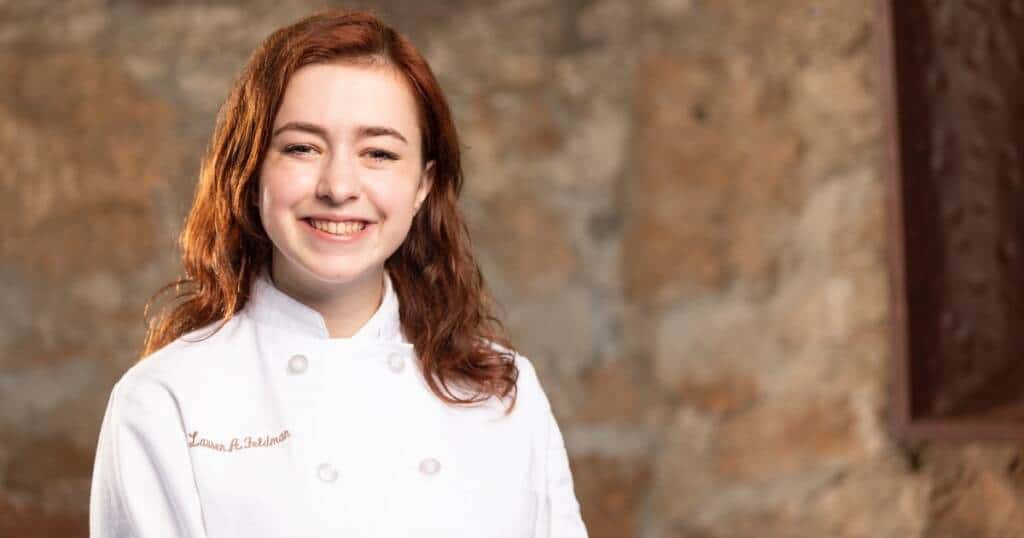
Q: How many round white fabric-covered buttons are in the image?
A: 4